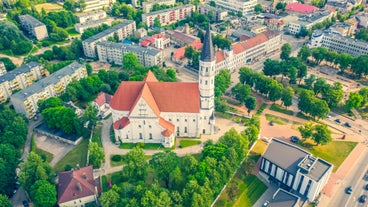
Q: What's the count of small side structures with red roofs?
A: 2